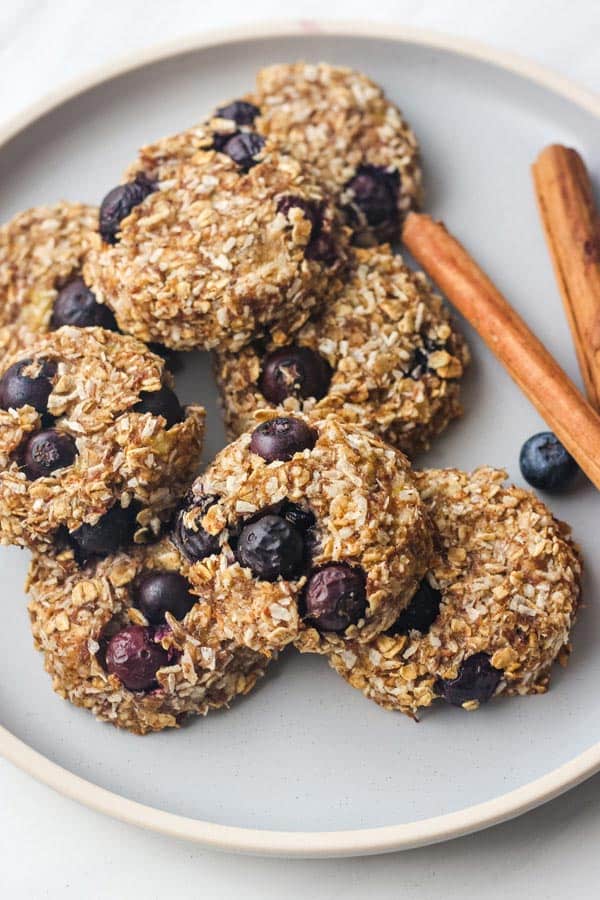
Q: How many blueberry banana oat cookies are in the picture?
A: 8